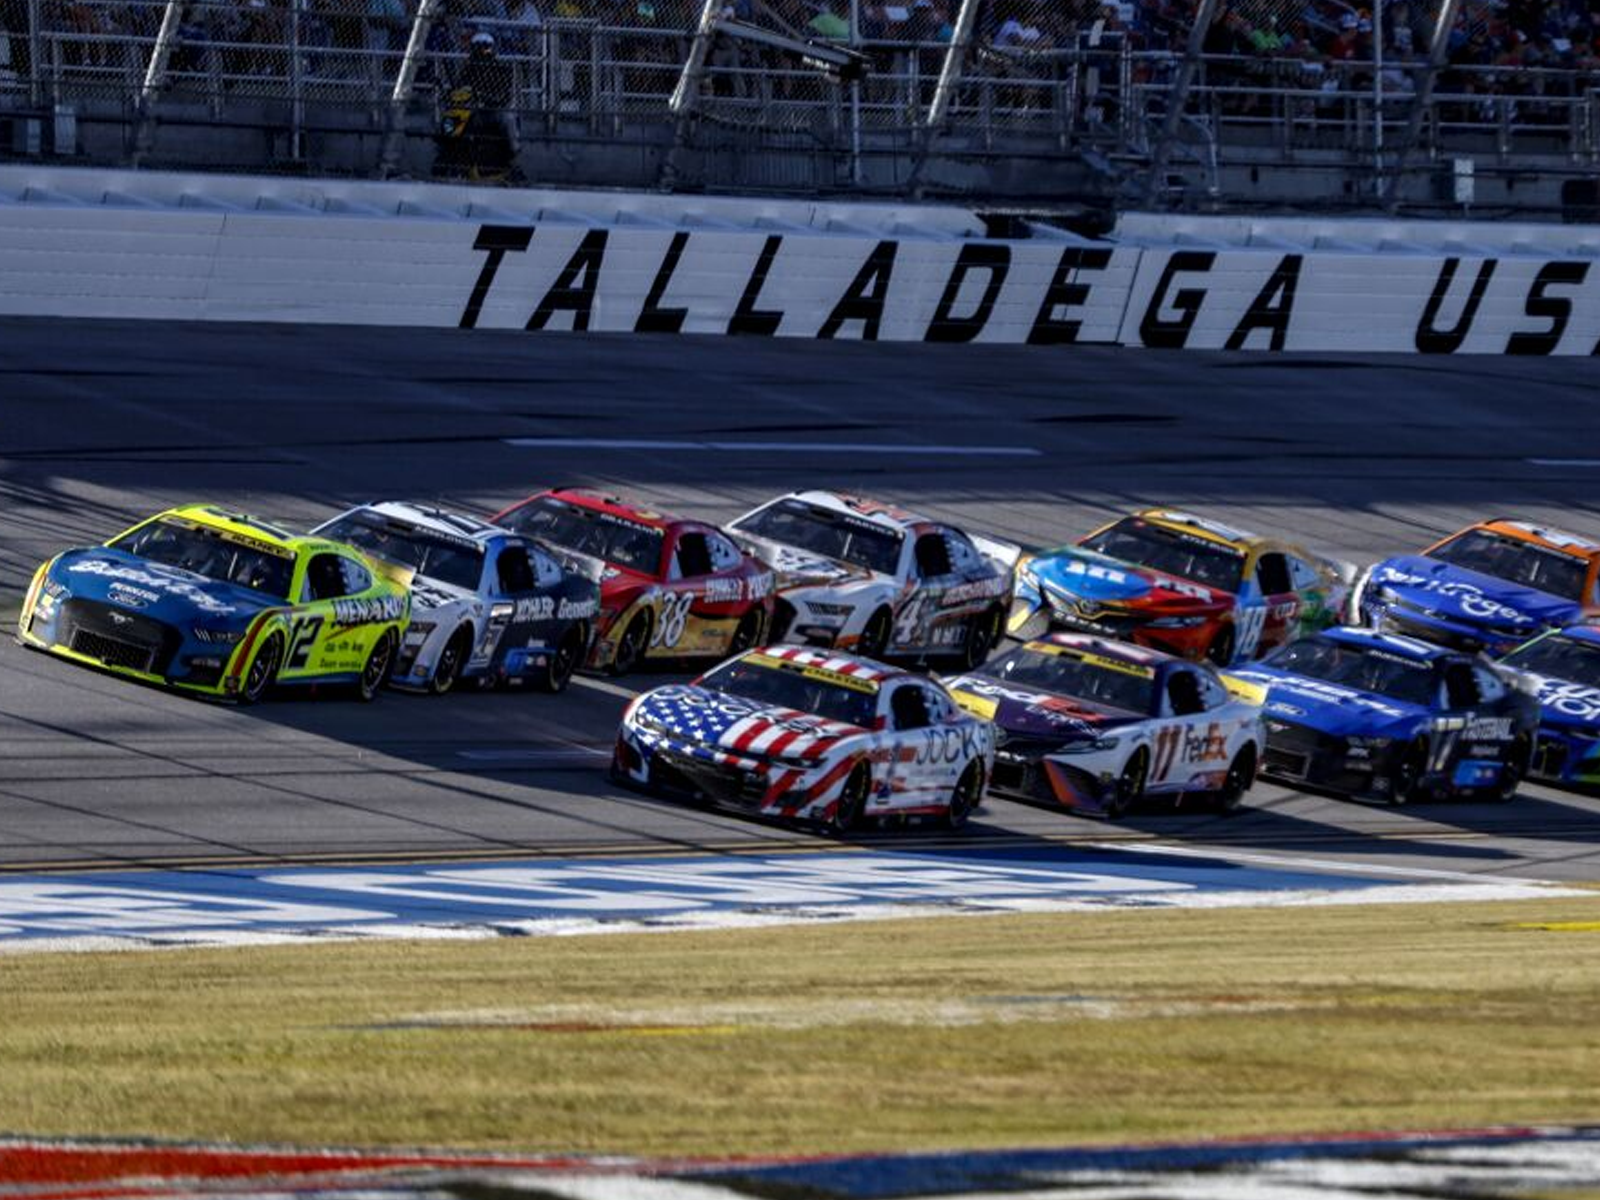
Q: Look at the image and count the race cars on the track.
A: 10